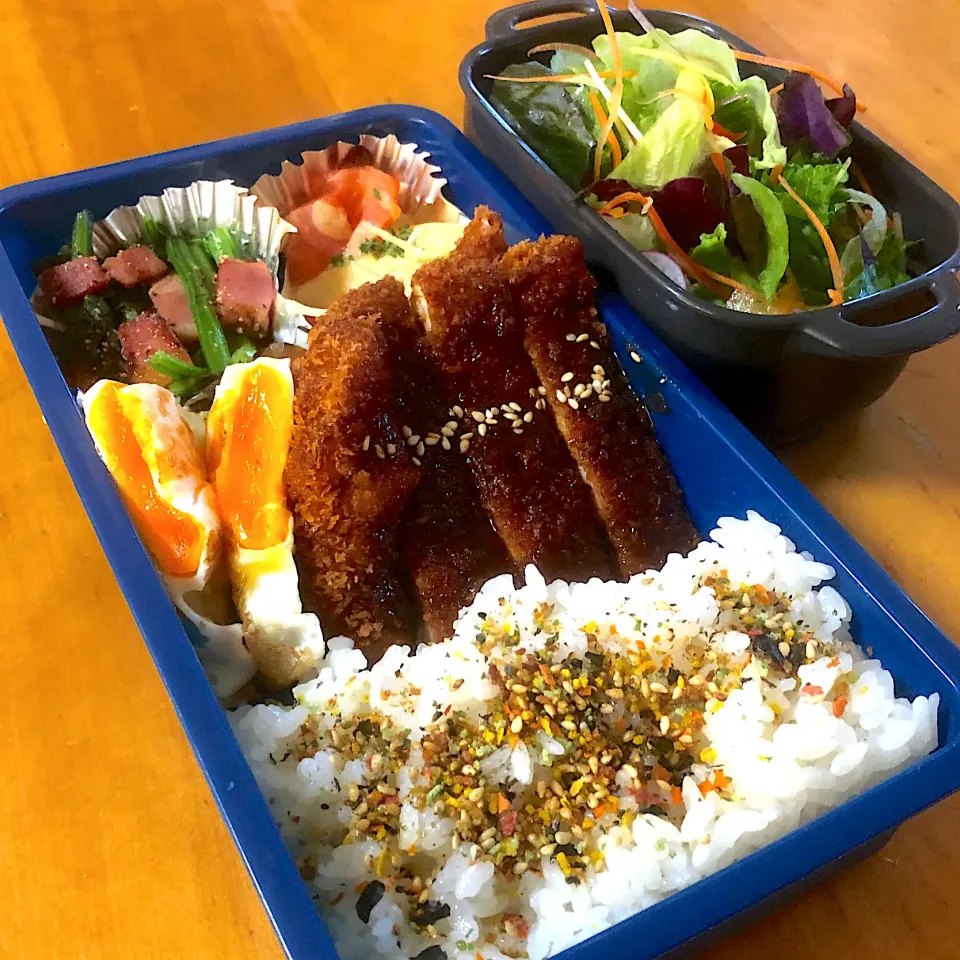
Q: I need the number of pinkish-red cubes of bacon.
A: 5